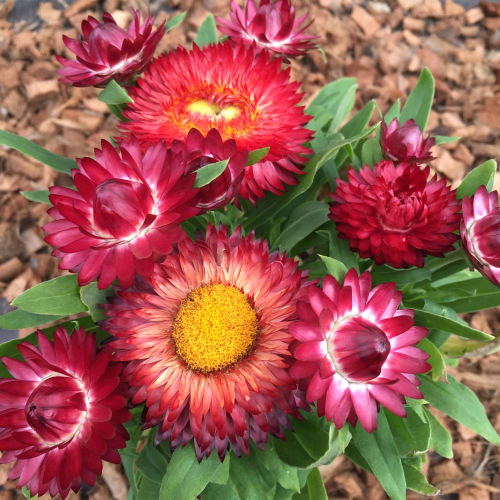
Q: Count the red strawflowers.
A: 11